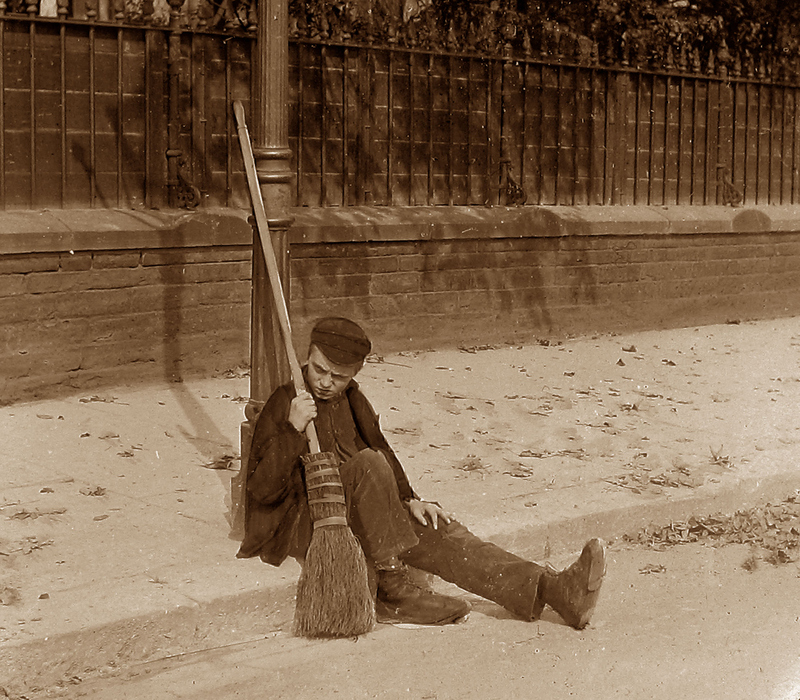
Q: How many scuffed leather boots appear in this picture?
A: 2